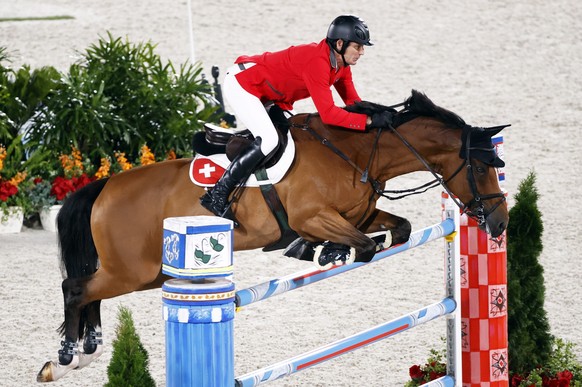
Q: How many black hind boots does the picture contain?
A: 2